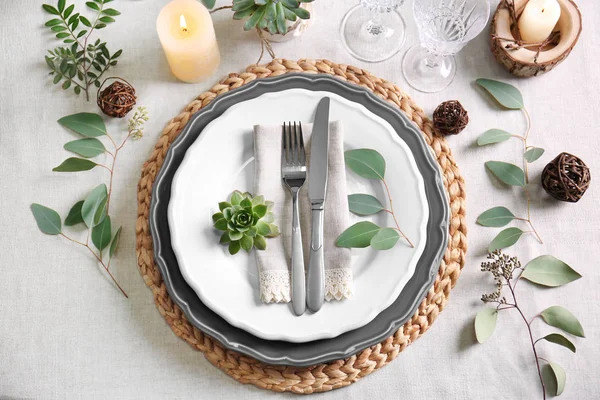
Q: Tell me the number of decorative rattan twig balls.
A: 3